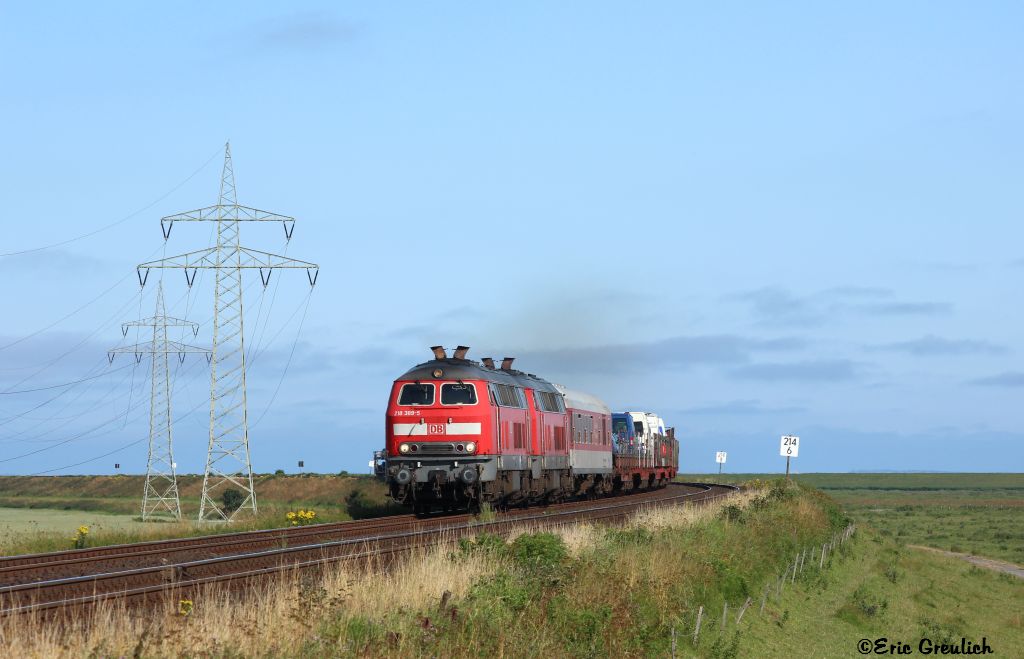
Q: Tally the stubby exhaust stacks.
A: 4